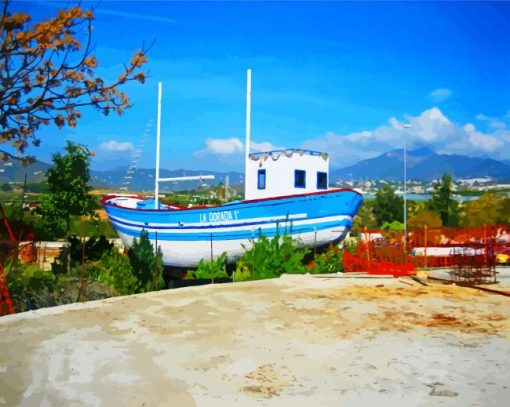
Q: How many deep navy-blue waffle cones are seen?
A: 0